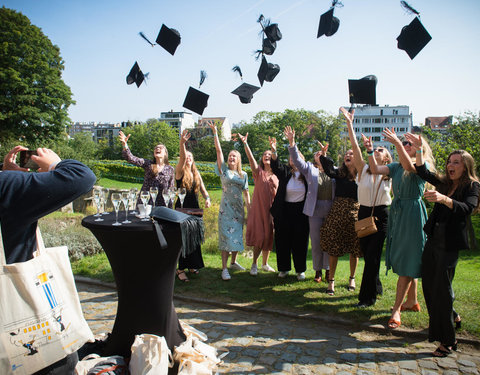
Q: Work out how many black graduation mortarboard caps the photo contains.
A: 10